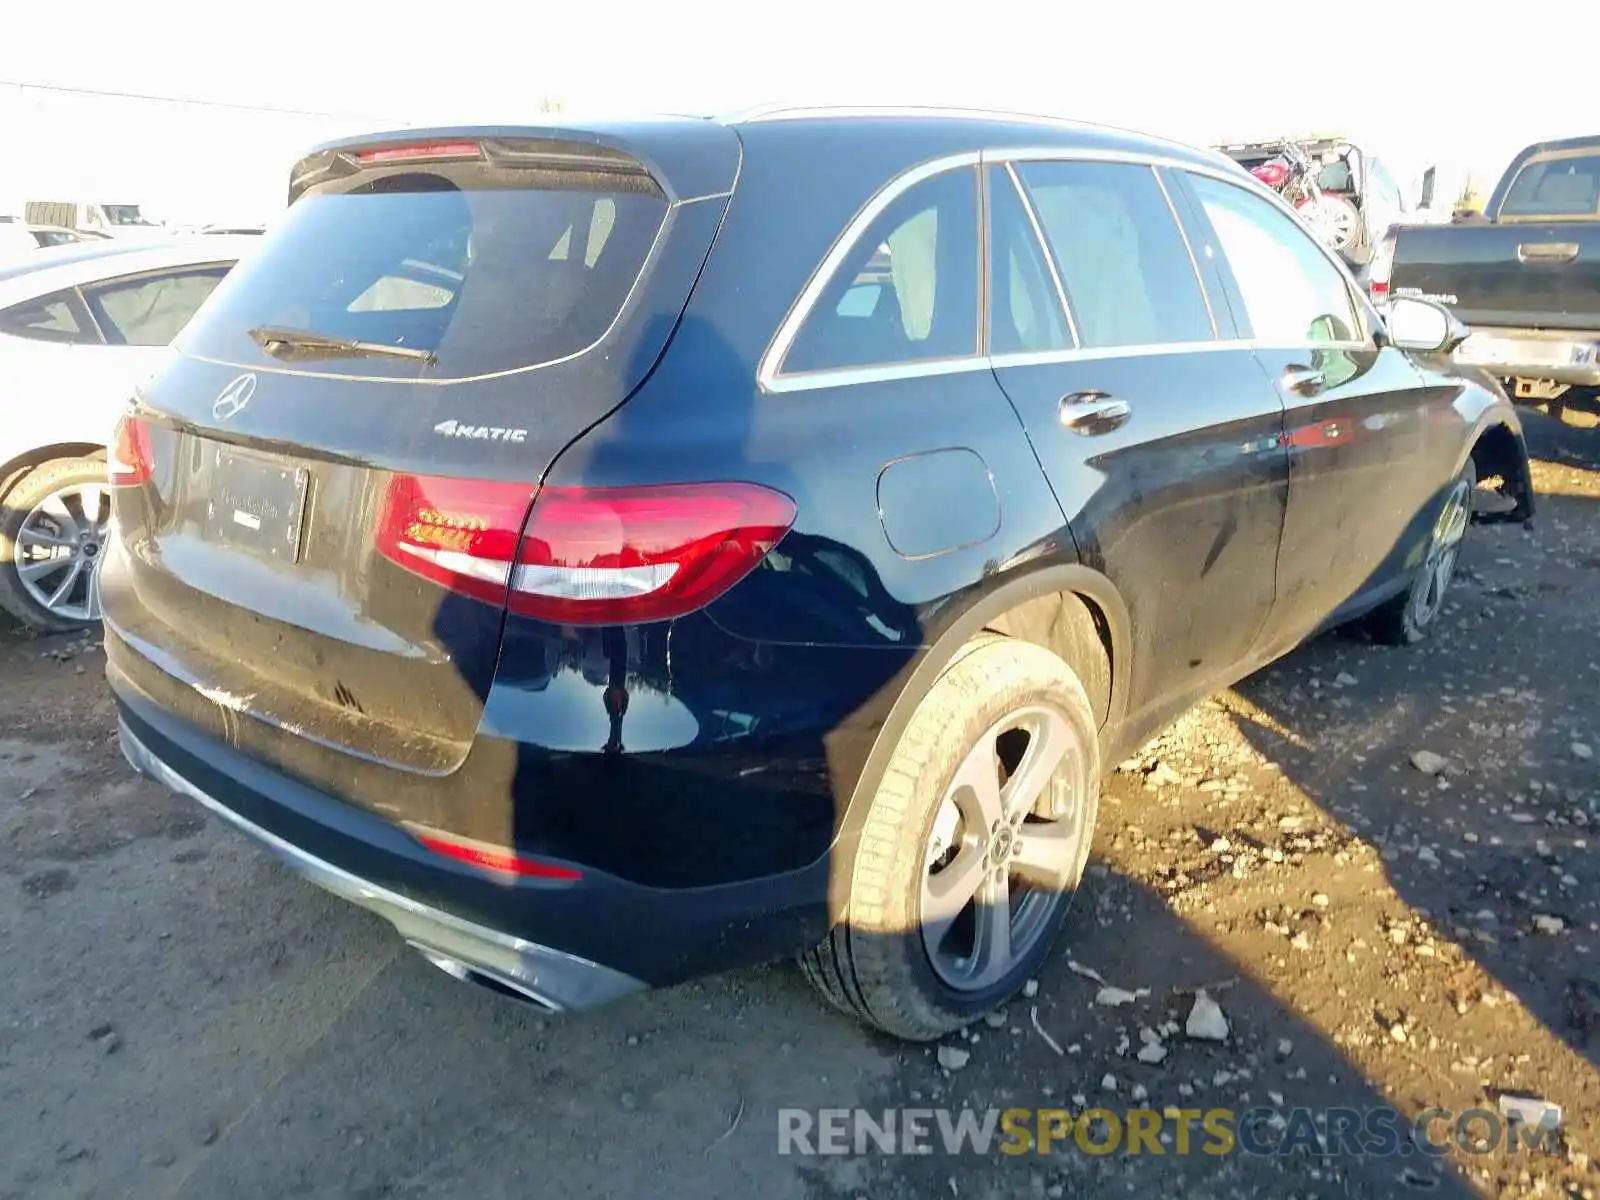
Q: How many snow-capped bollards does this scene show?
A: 0